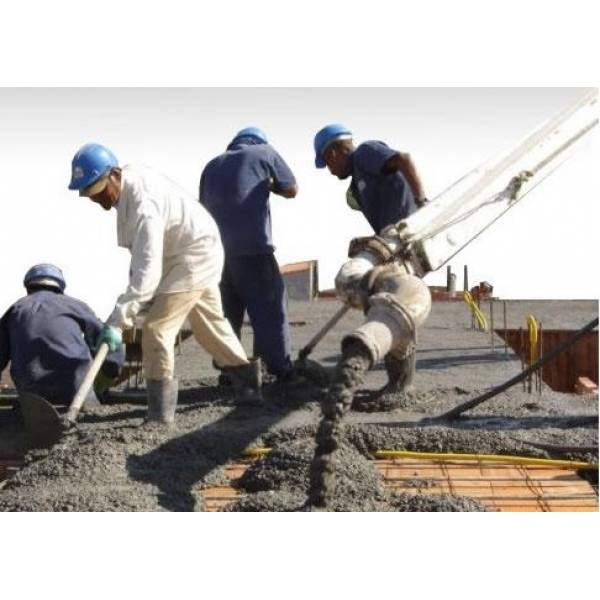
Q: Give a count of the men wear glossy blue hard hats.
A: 4